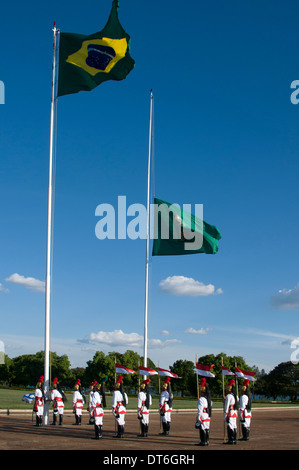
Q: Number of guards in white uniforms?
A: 11